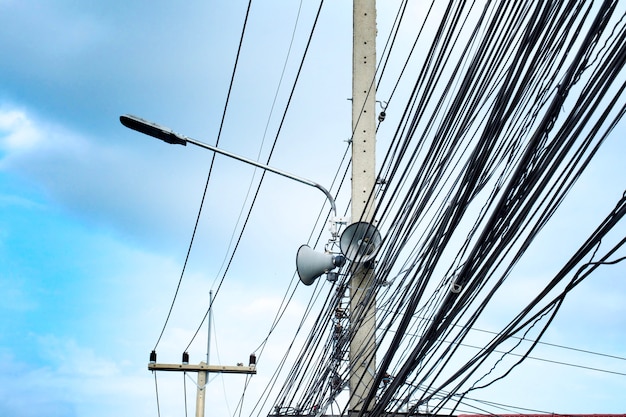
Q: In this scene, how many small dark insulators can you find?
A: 3